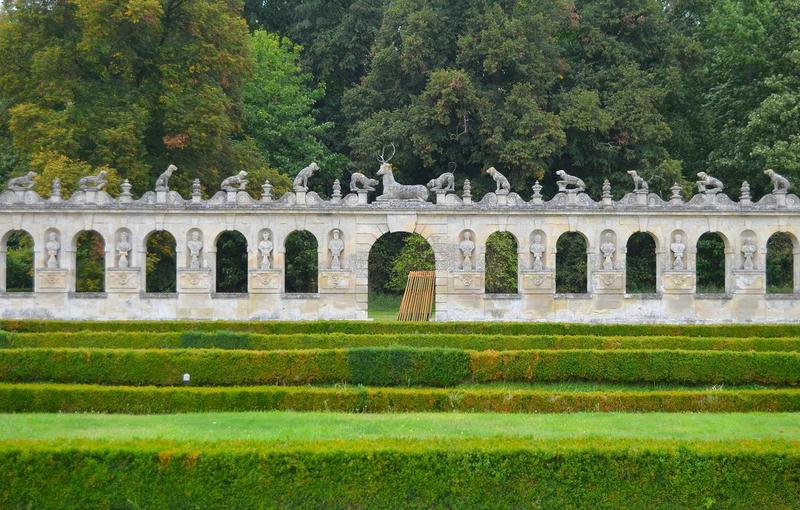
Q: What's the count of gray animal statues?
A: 13